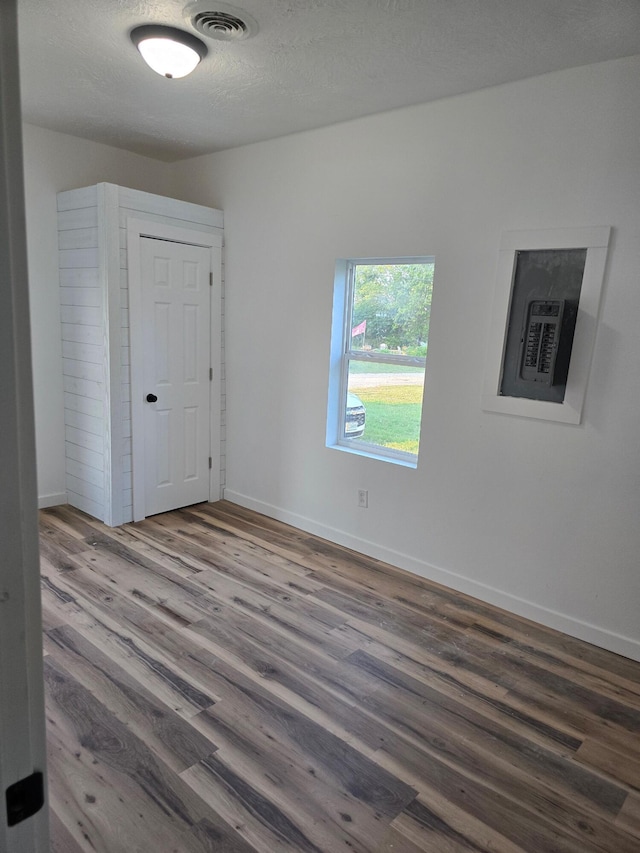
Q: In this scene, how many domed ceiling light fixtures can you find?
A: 1